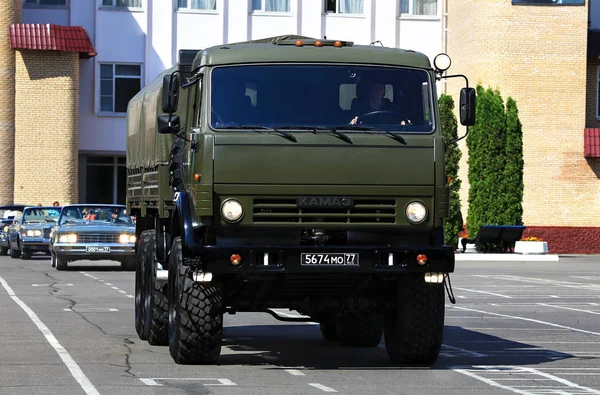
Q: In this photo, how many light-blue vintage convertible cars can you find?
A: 2